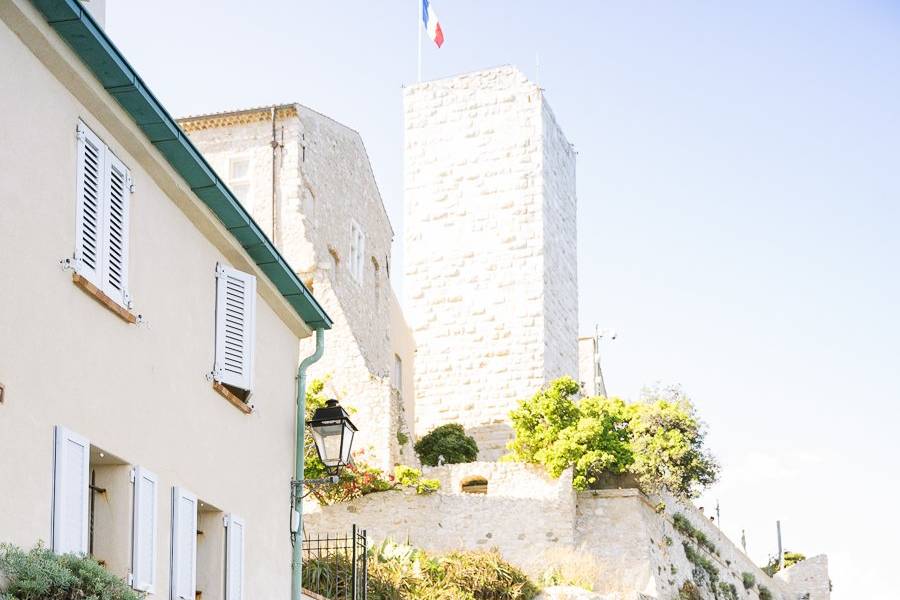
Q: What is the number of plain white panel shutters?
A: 4